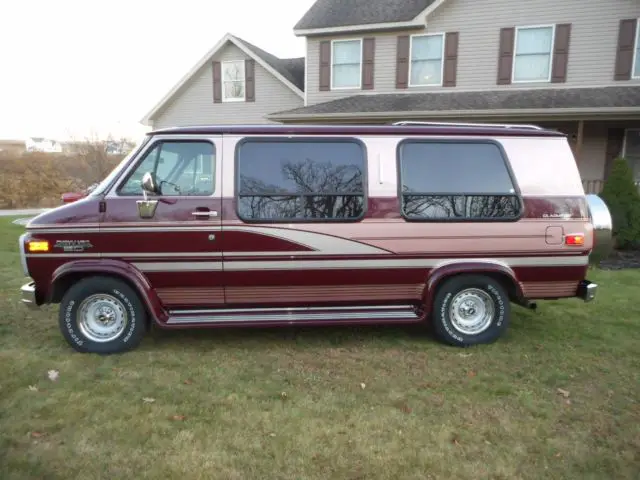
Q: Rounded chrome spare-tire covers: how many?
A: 1